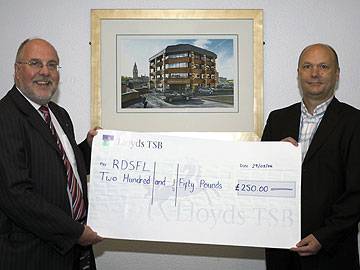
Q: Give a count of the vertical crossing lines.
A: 2